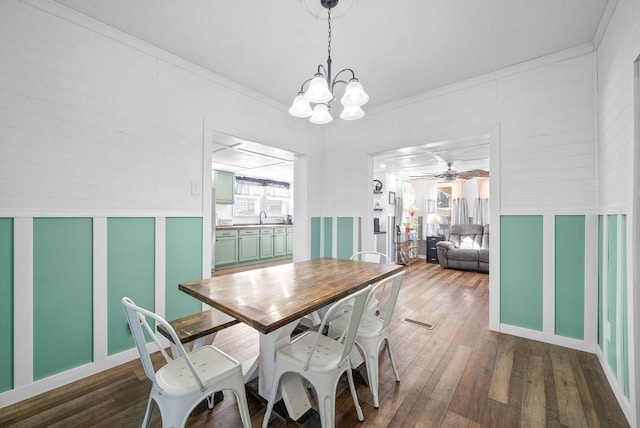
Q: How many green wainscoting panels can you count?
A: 12